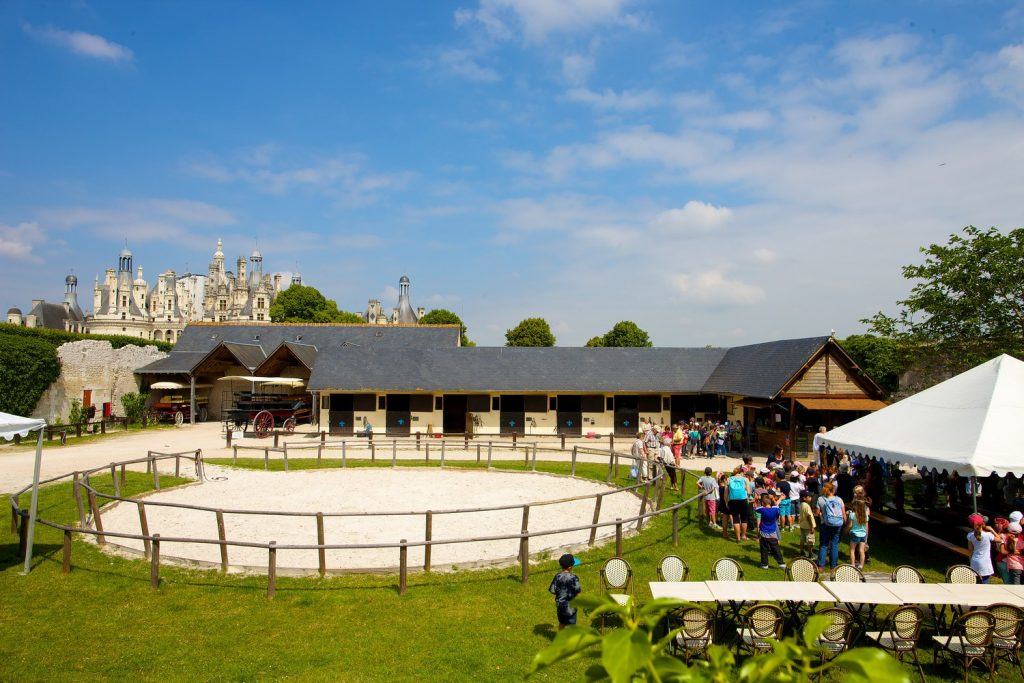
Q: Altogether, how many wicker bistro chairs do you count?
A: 13